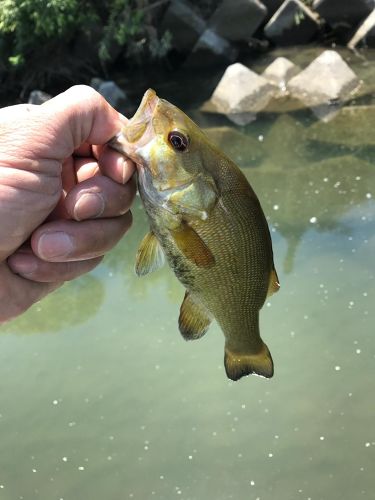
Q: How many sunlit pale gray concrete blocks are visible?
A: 3